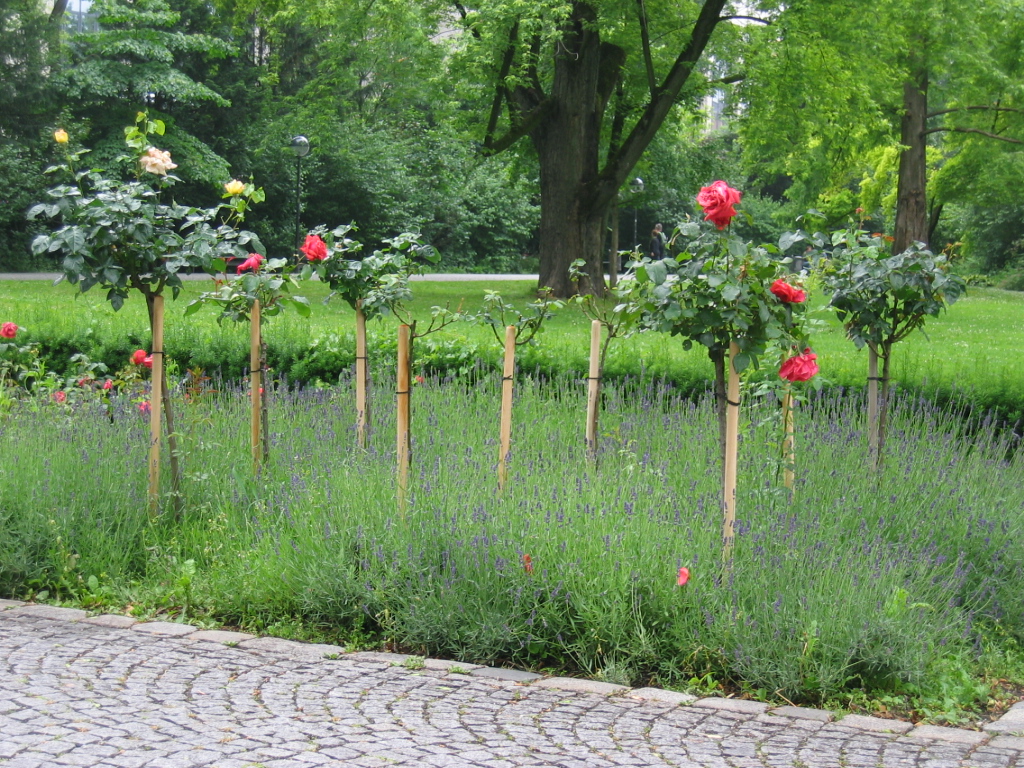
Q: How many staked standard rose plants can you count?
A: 9